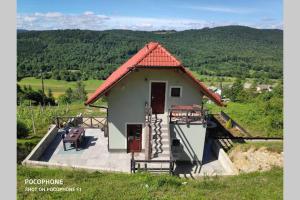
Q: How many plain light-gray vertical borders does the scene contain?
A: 2